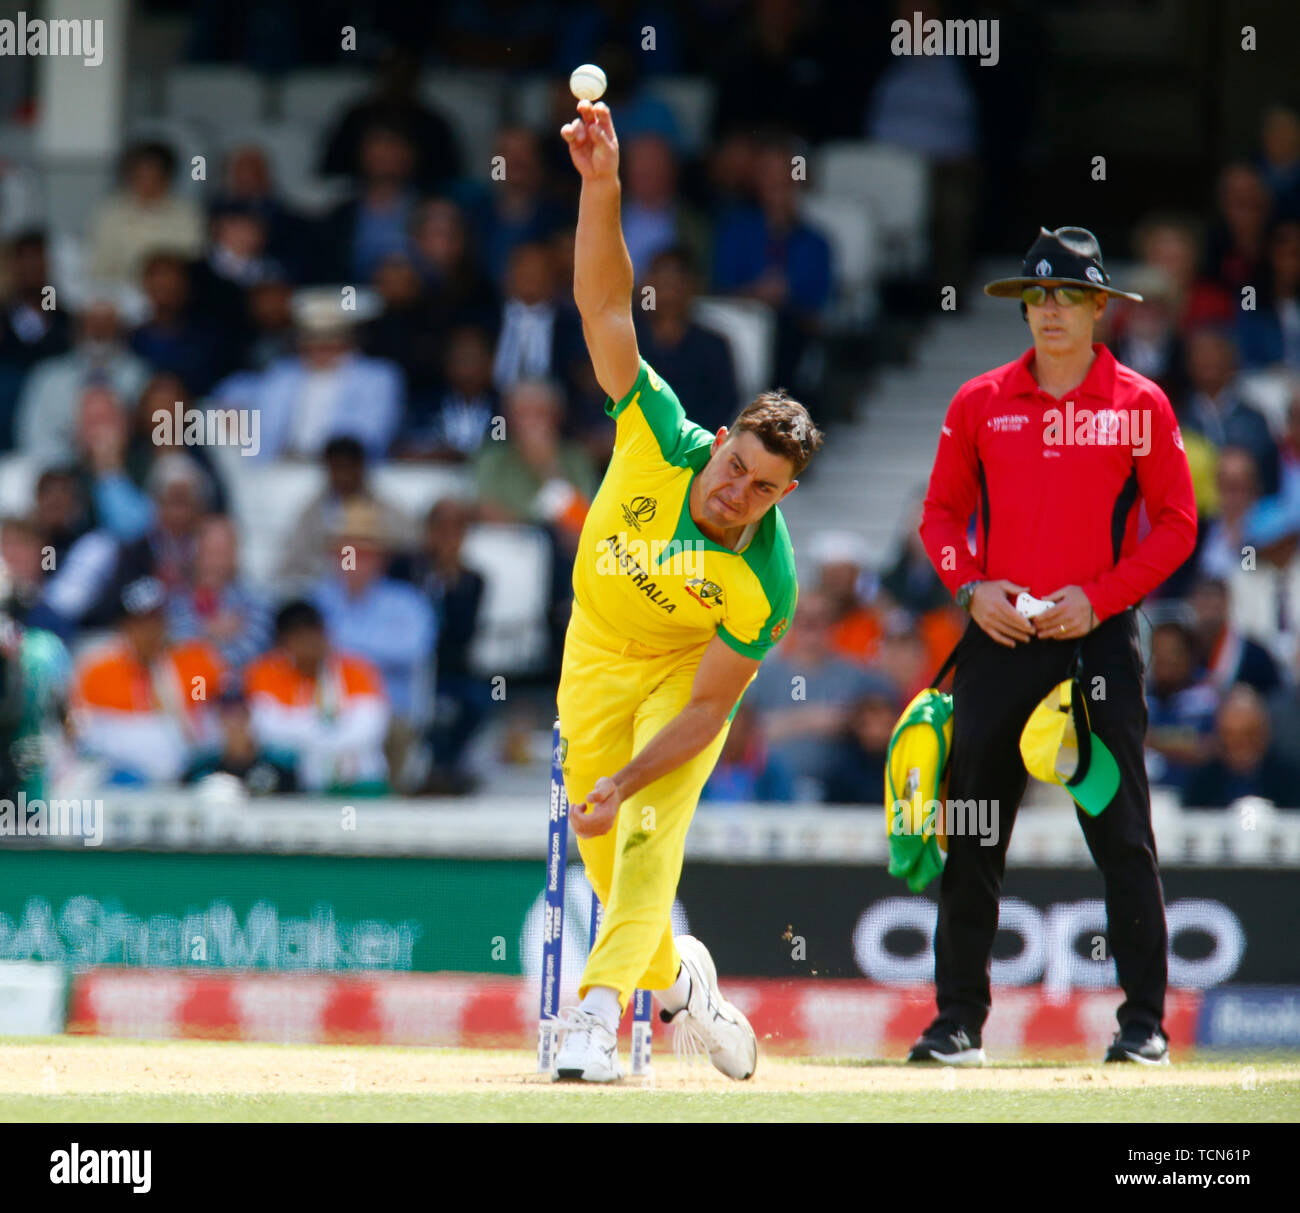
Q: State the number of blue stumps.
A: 3